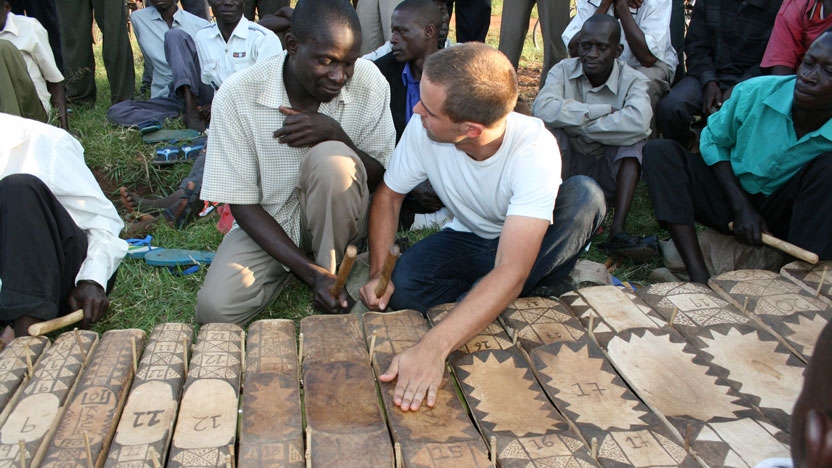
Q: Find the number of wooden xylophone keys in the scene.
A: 14